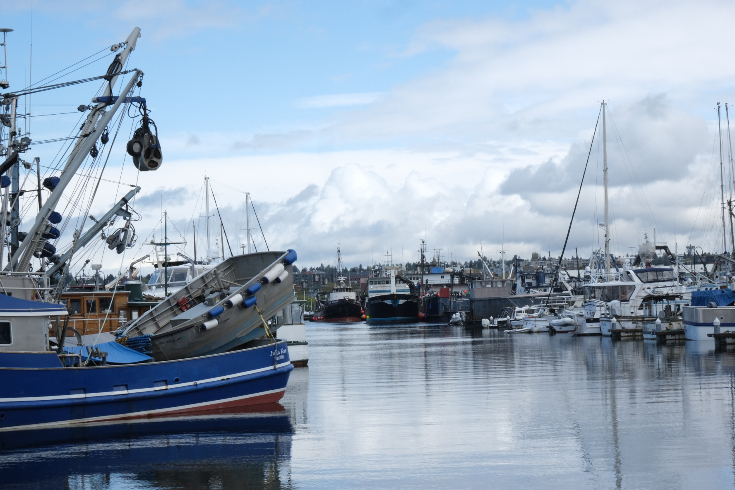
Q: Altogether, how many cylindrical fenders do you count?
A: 8